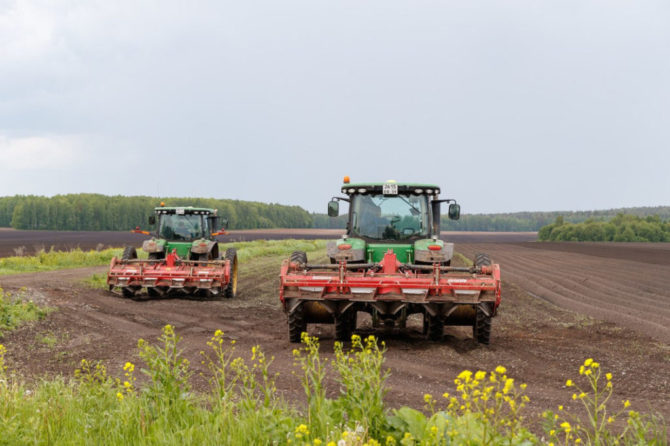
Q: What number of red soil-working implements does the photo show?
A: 2